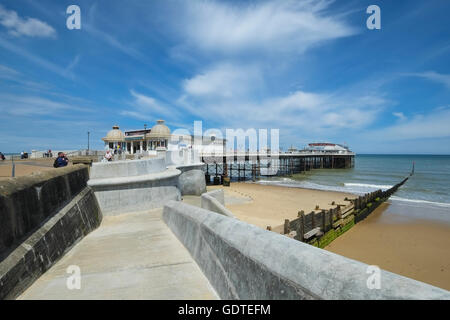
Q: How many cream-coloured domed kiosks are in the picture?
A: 2